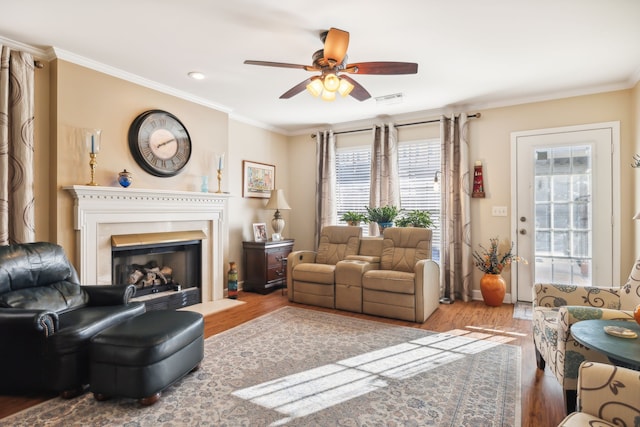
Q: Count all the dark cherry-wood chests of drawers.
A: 1